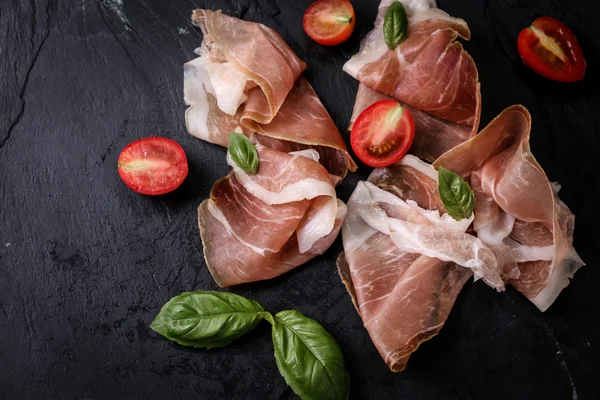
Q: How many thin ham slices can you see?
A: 5